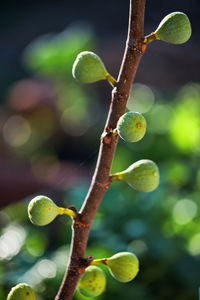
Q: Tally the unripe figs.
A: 8